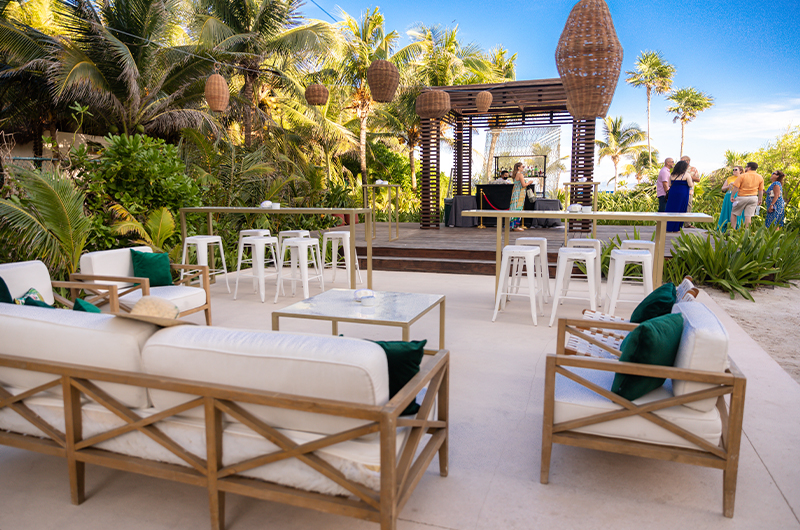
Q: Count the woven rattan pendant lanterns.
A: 6